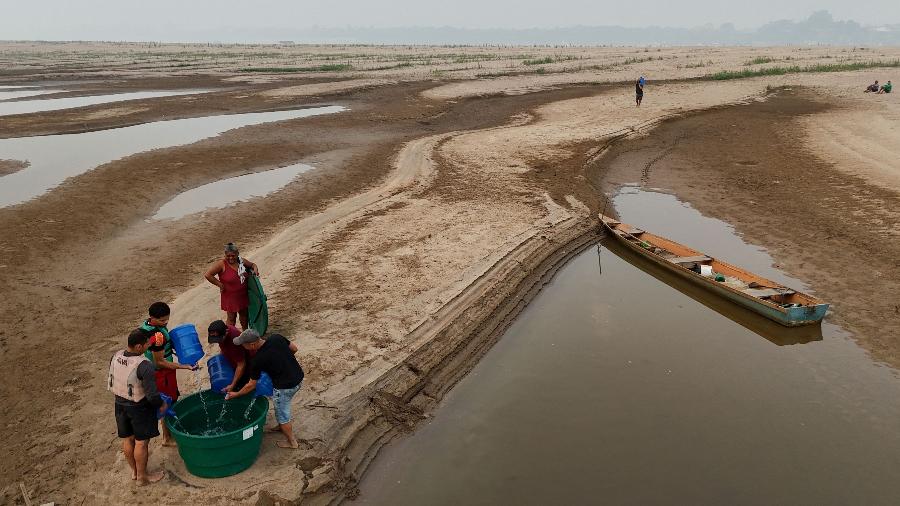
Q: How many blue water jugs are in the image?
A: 5